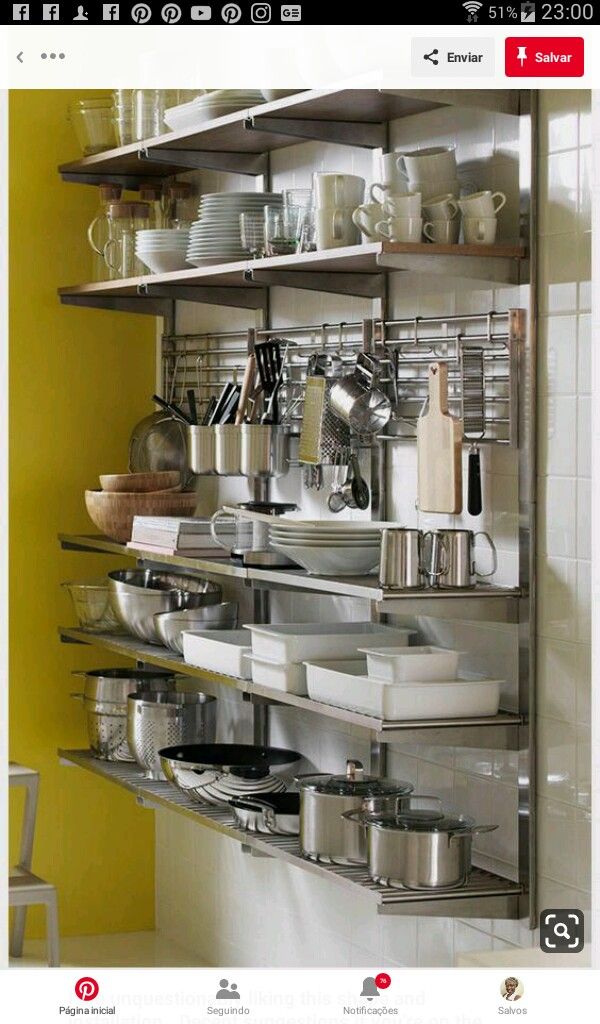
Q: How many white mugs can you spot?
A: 13